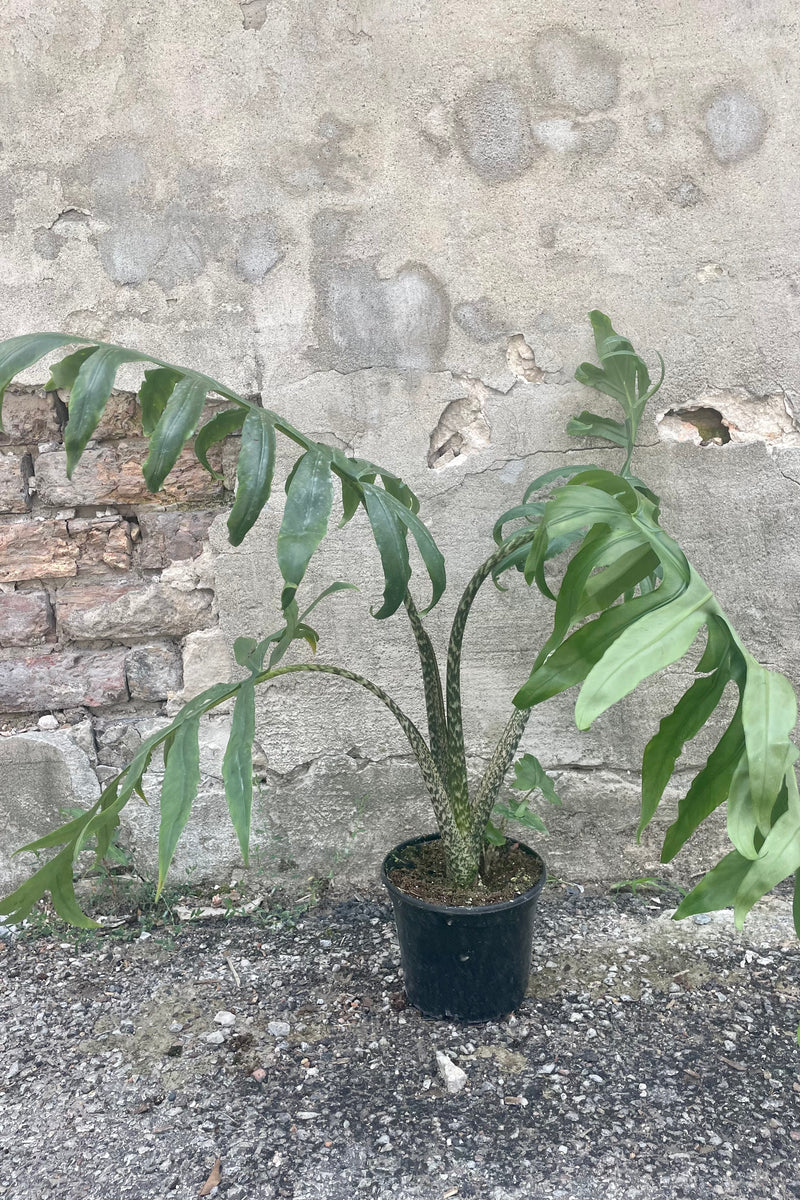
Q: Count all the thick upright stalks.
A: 4